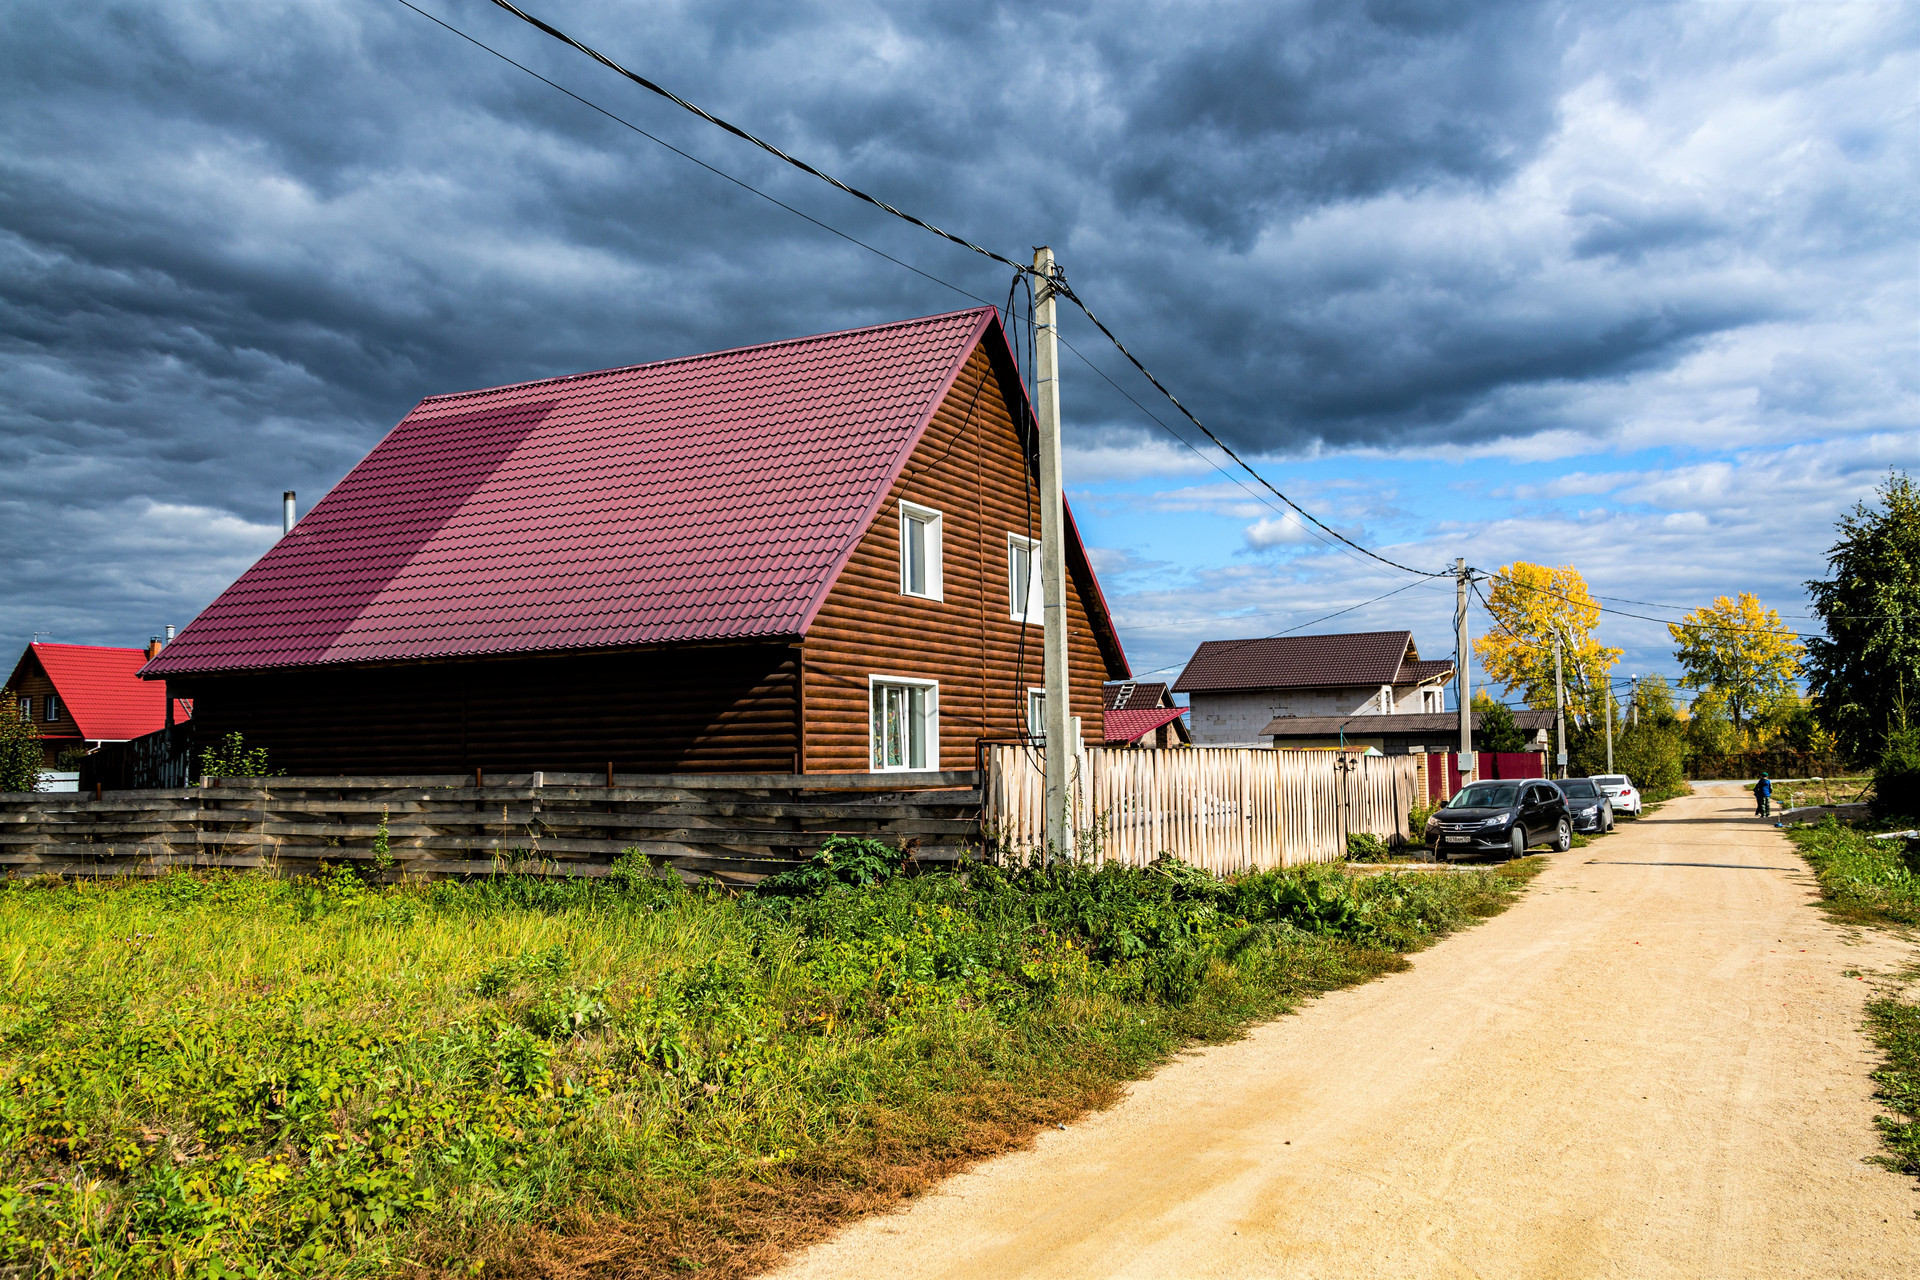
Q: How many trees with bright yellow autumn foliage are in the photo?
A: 2